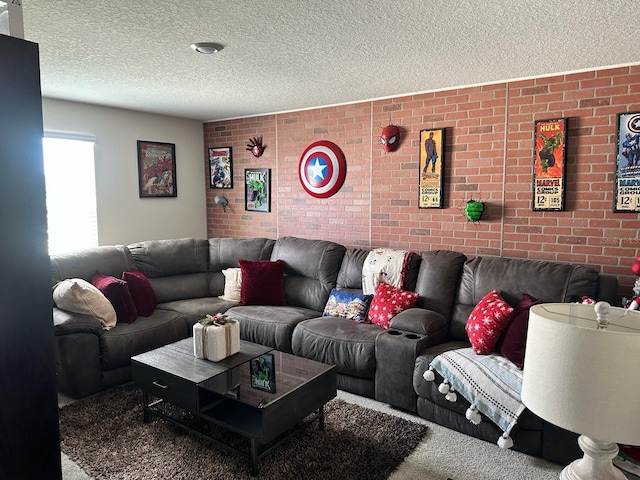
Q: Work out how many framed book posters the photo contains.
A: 6